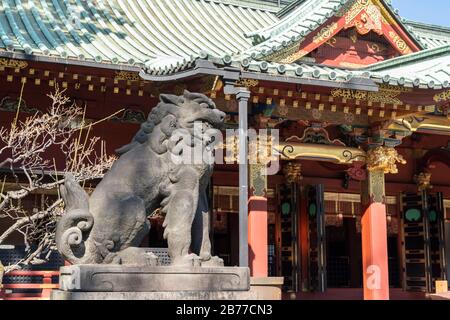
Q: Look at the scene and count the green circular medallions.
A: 4